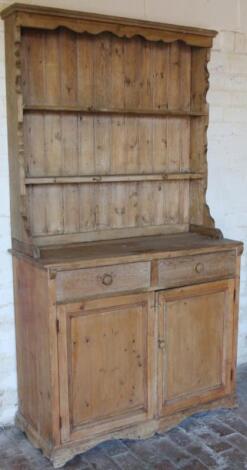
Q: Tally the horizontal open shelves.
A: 2